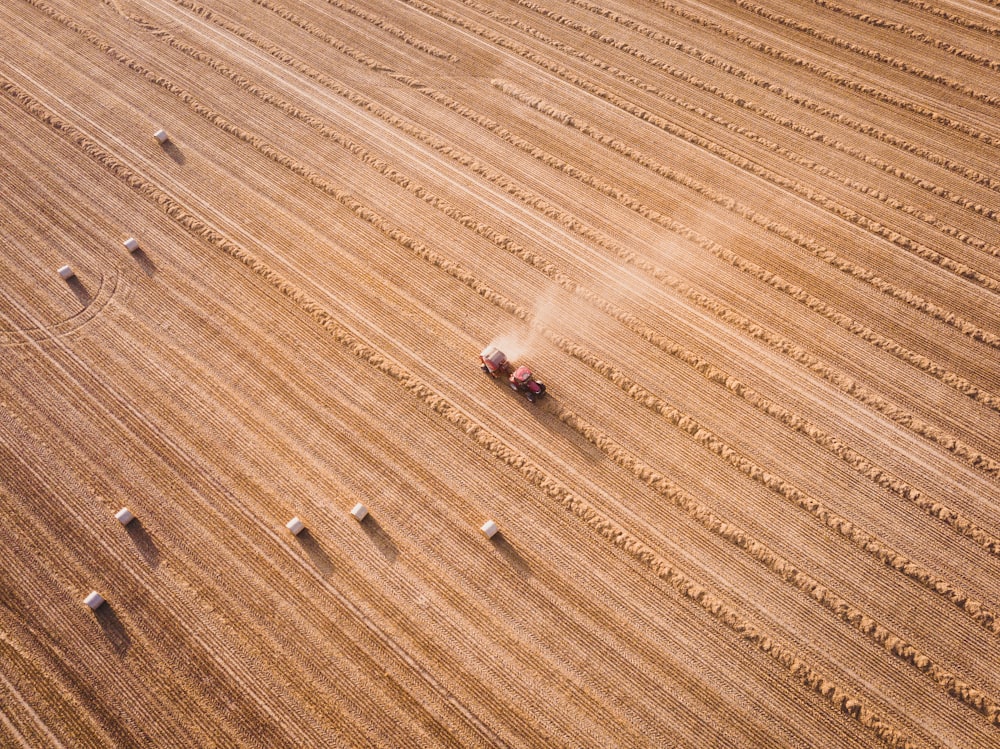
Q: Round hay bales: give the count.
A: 8